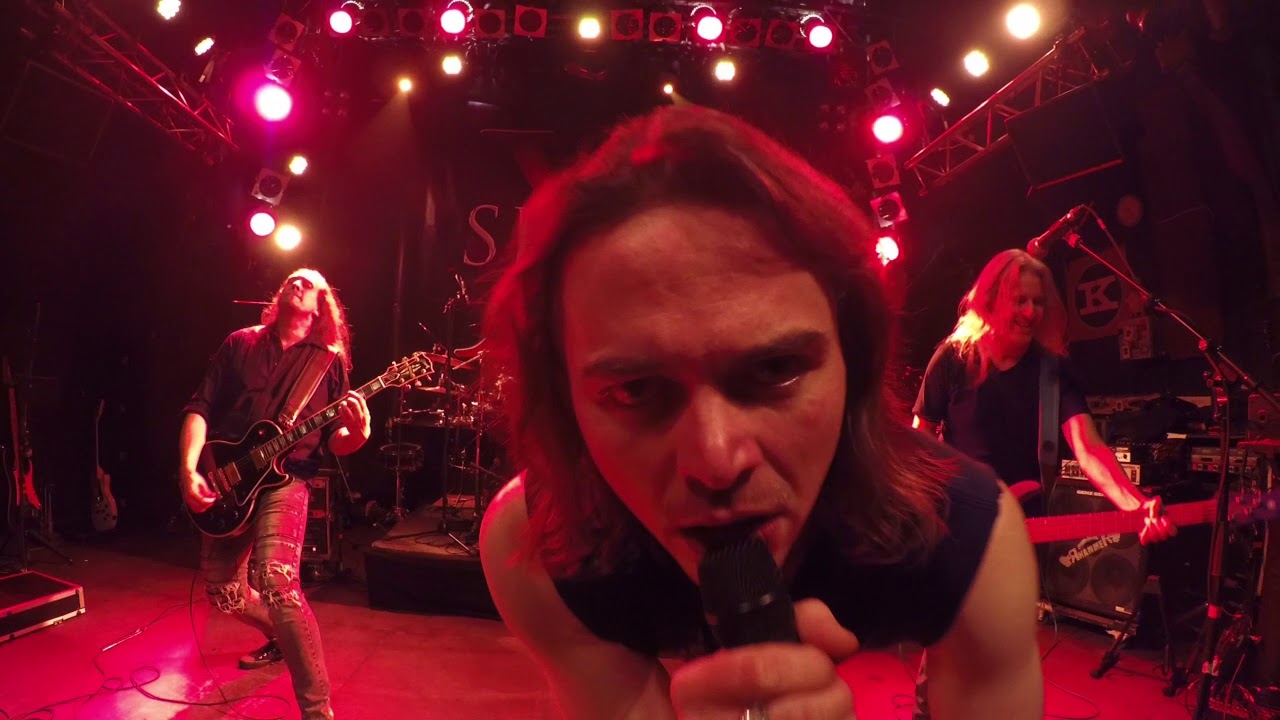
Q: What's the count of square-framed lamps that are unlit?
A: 15